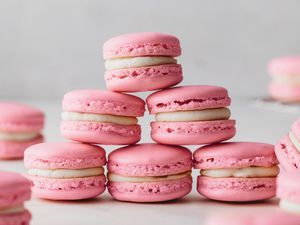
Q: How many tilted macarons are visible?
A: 1